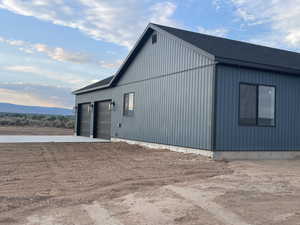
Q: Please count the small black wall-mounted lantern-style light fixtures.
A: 3